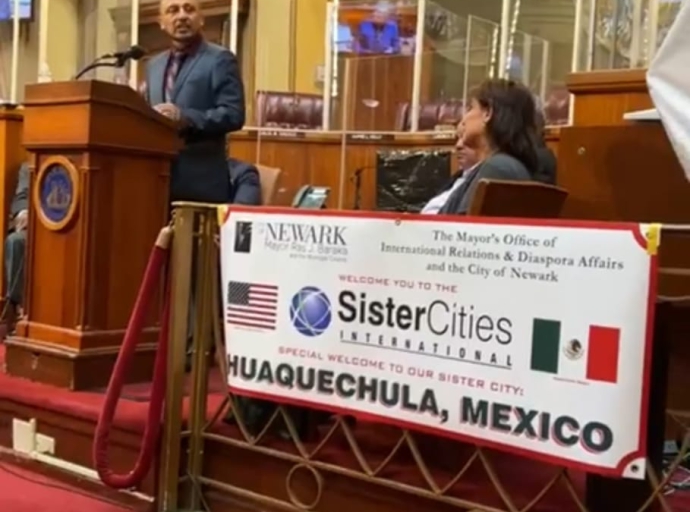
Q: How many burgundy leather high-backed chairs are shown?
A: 3